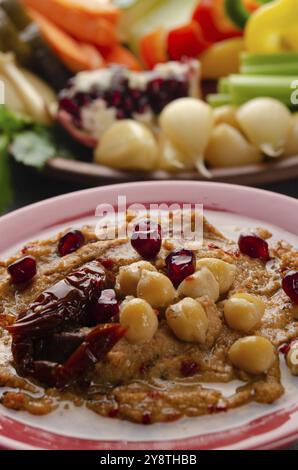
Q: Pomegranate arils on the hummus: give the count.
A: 7